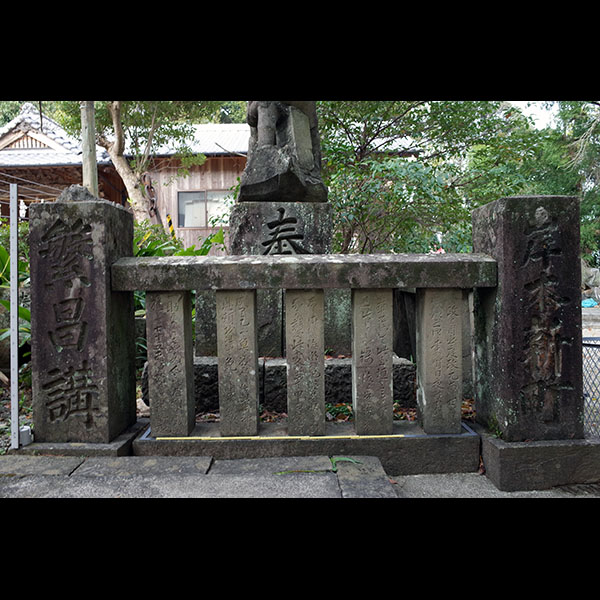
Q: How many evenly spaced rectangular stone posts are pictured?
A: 5